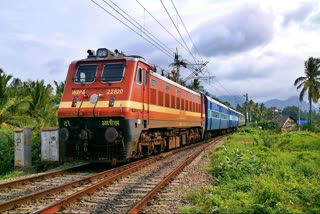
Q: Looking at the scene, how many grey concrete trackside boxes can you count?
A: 2